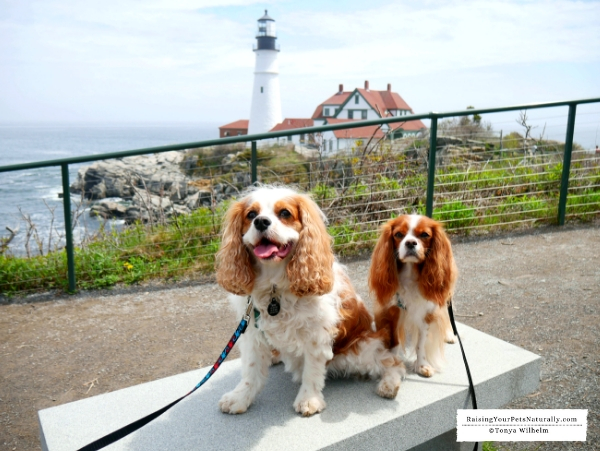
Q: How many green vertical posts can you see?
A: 4